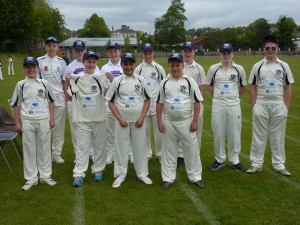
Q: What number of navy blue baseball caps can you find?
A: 11